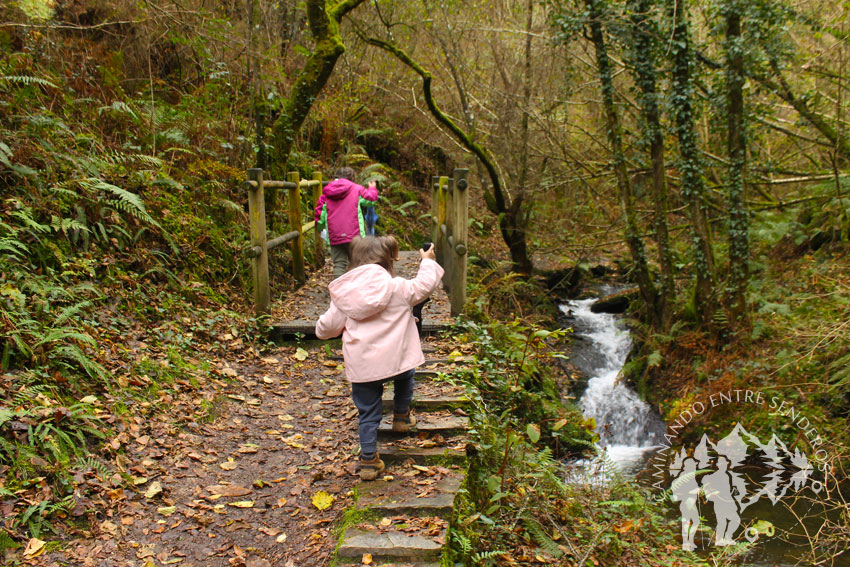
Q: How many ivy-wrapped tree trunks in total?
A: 4